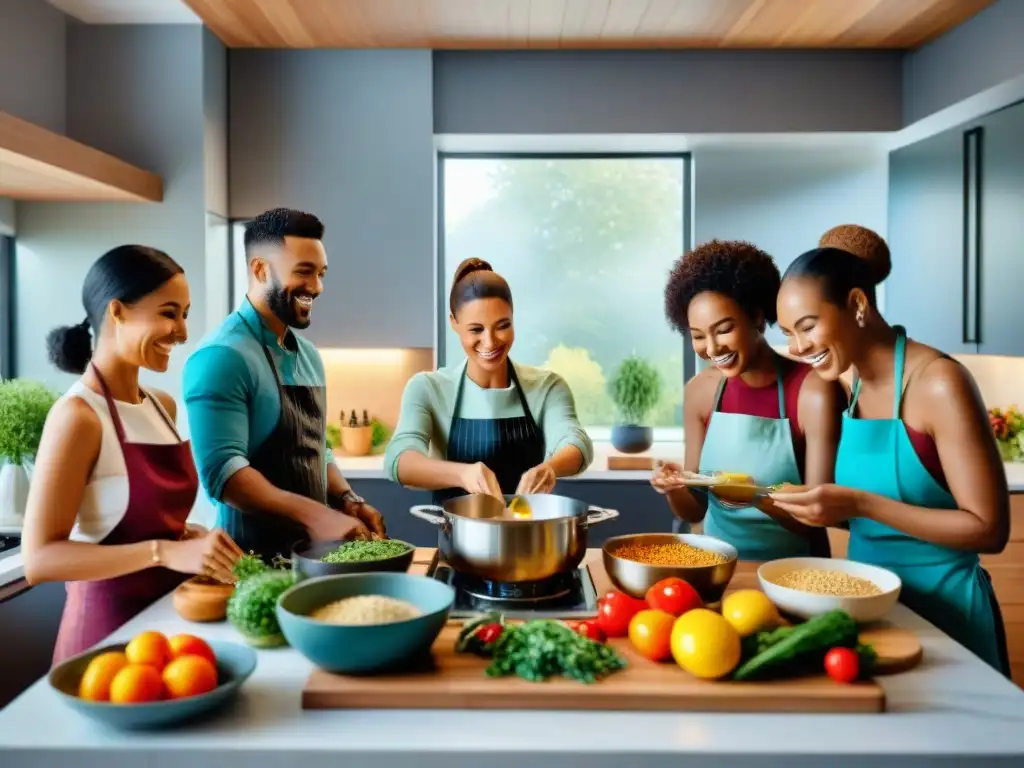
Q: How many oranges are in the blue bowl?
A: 5